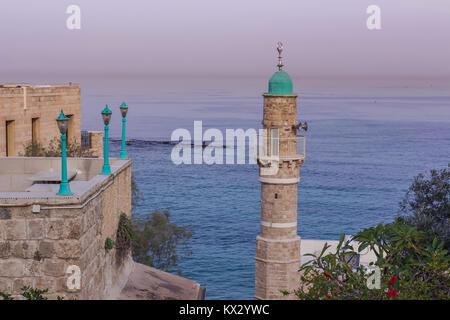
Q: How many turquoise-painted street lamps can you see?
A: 3